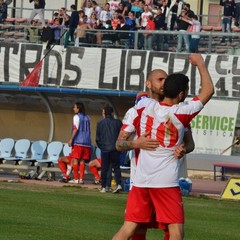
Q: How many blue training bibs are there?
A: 1